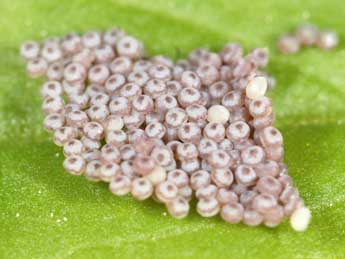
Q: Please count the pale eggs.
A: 5